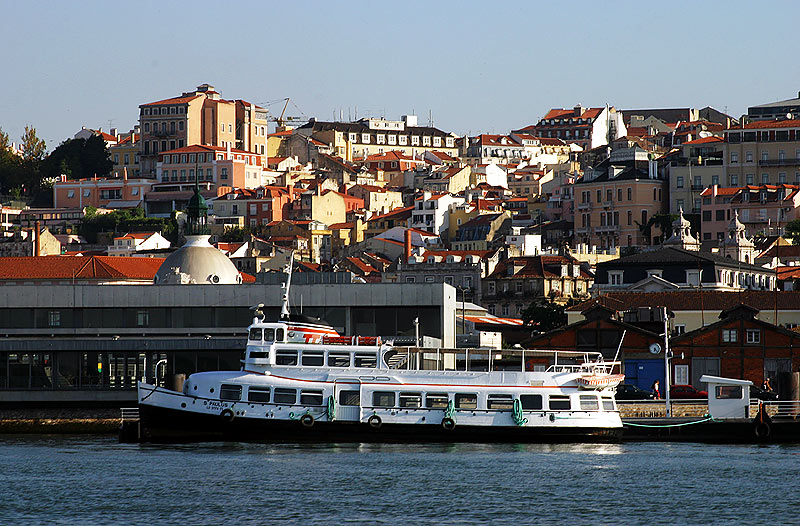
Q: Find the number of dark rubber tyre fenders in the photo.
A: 5